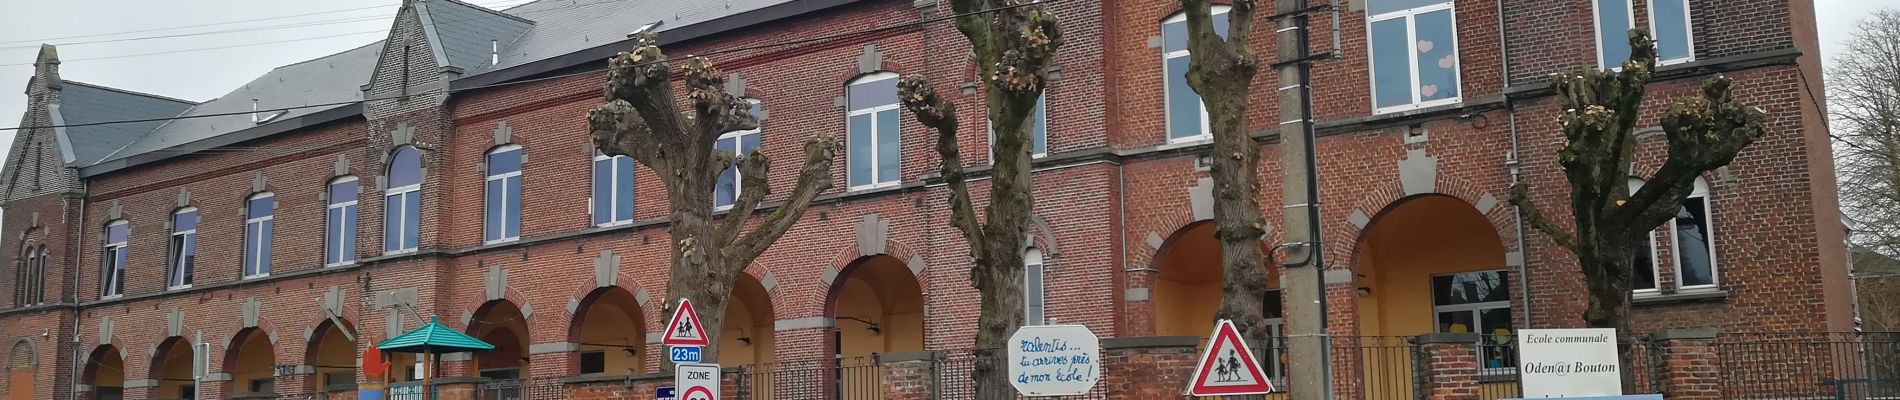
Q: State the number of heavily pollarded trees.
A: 4